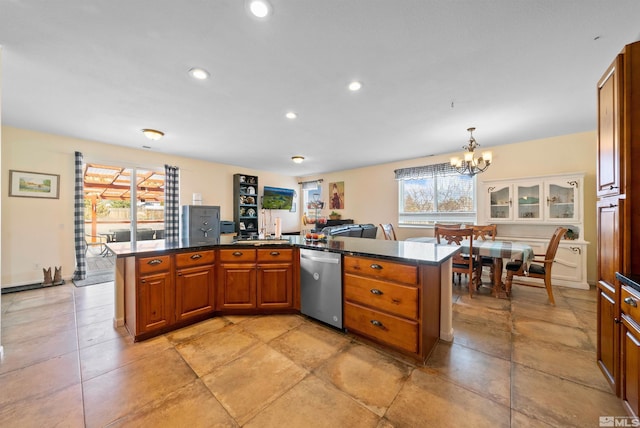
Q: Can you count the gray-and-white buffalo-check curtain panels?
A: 2